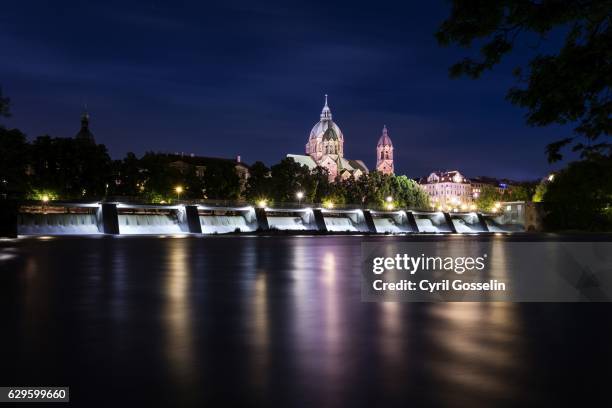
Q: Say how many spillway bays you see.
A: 9